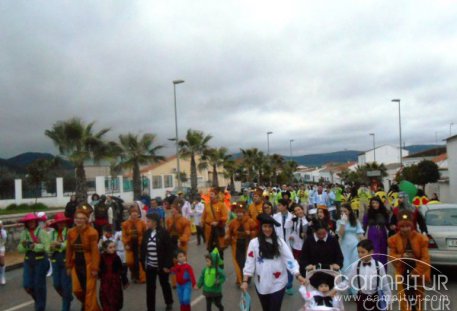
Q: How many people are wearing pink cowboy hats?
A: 2